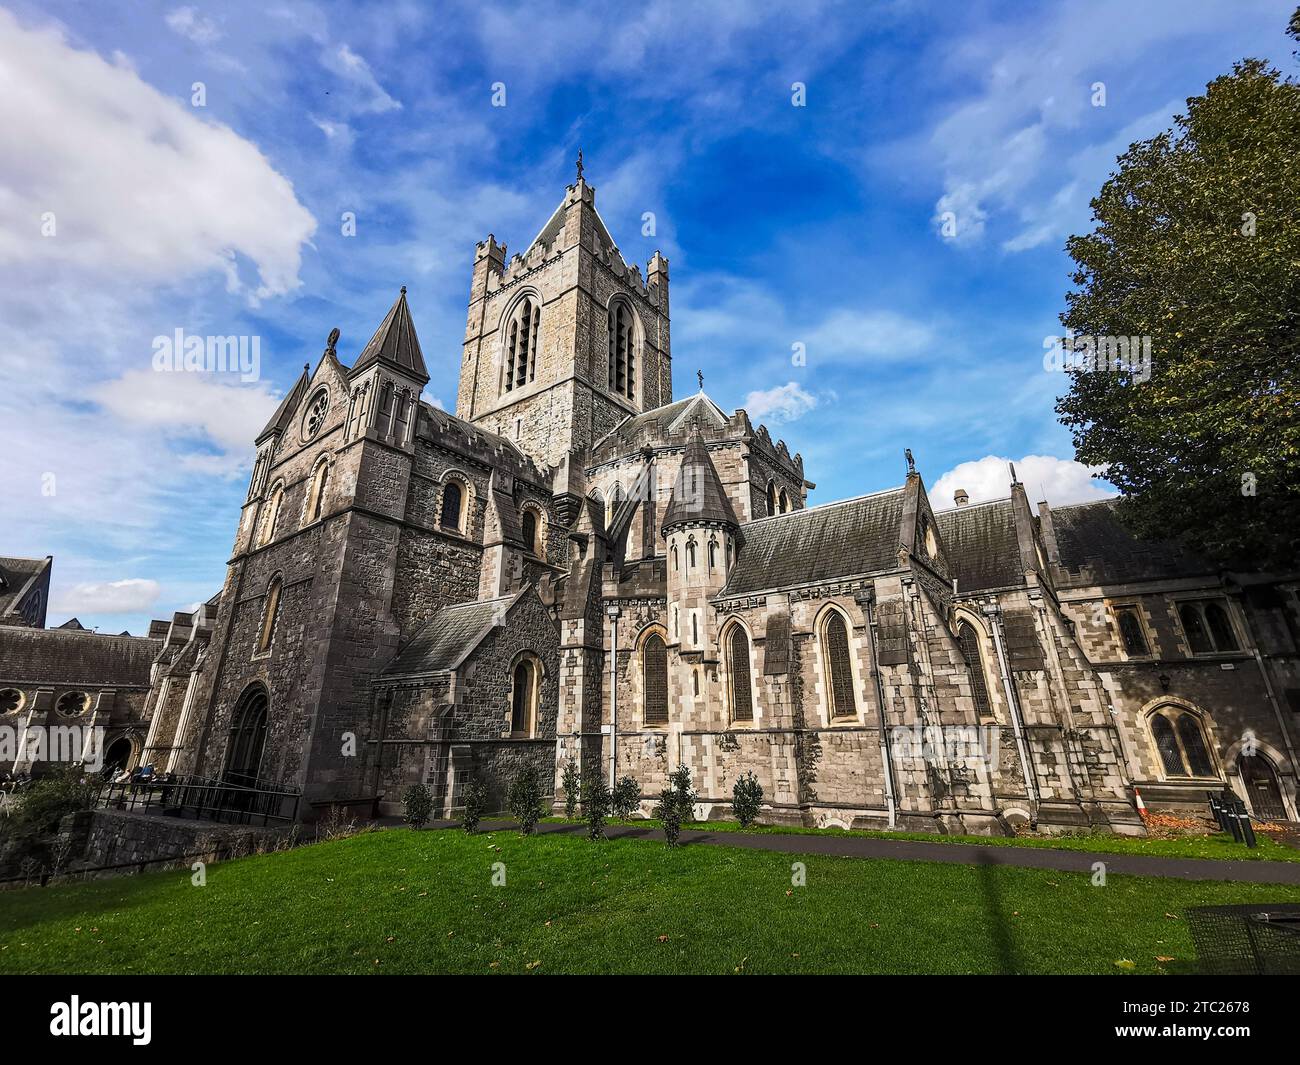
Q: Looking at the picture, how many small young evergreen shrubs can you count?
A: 9